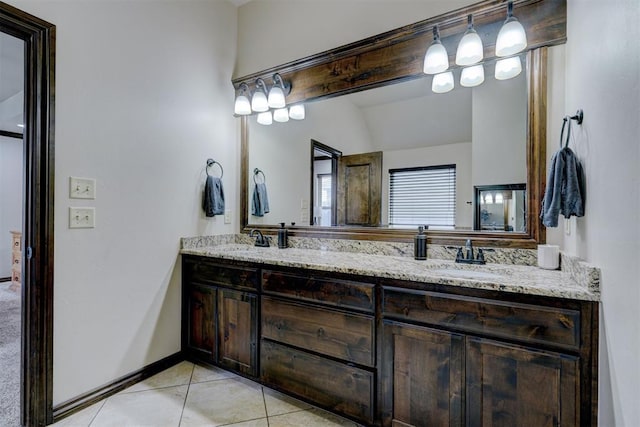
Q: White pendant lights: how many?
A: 6